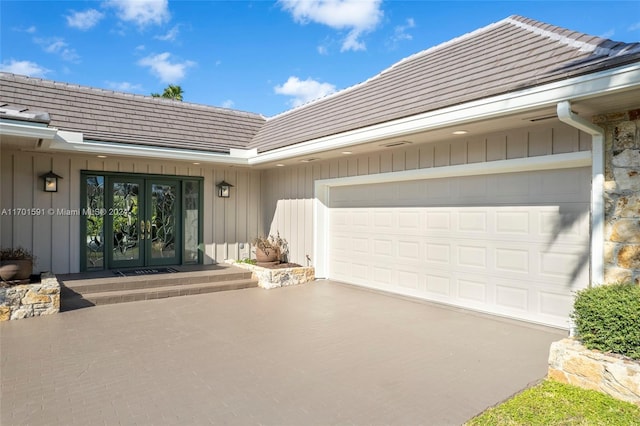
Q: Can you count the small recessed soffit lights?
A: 5